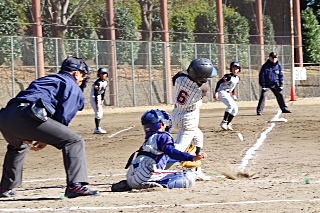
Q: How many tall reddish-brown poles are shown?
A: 6